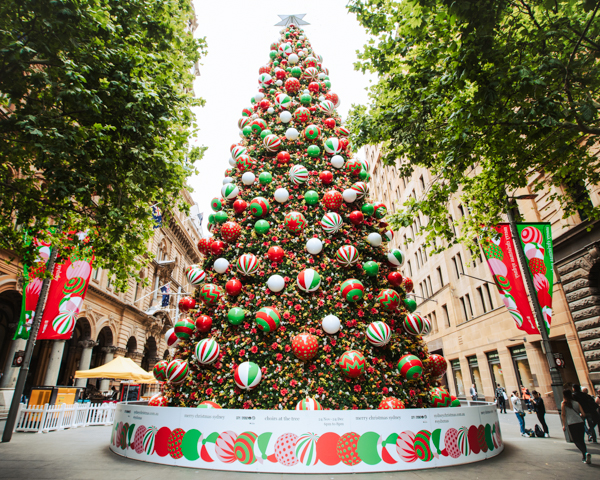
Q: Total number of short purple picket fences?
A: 0